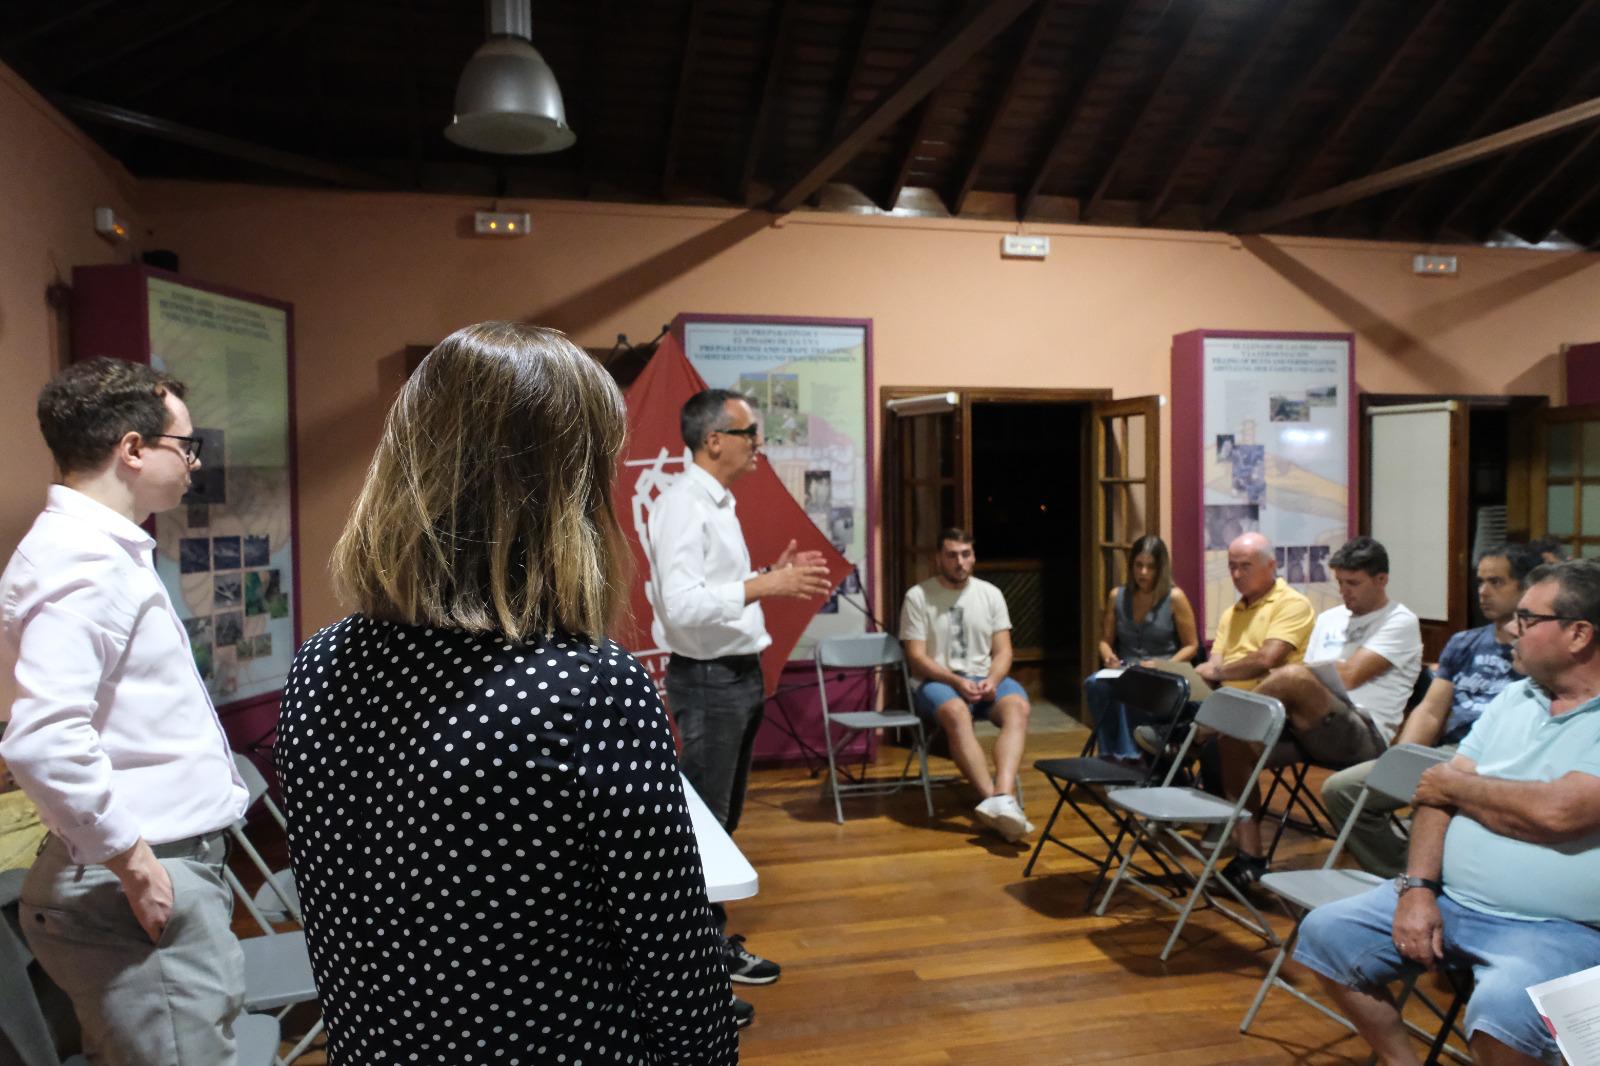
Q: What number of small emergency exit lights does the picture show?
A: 4